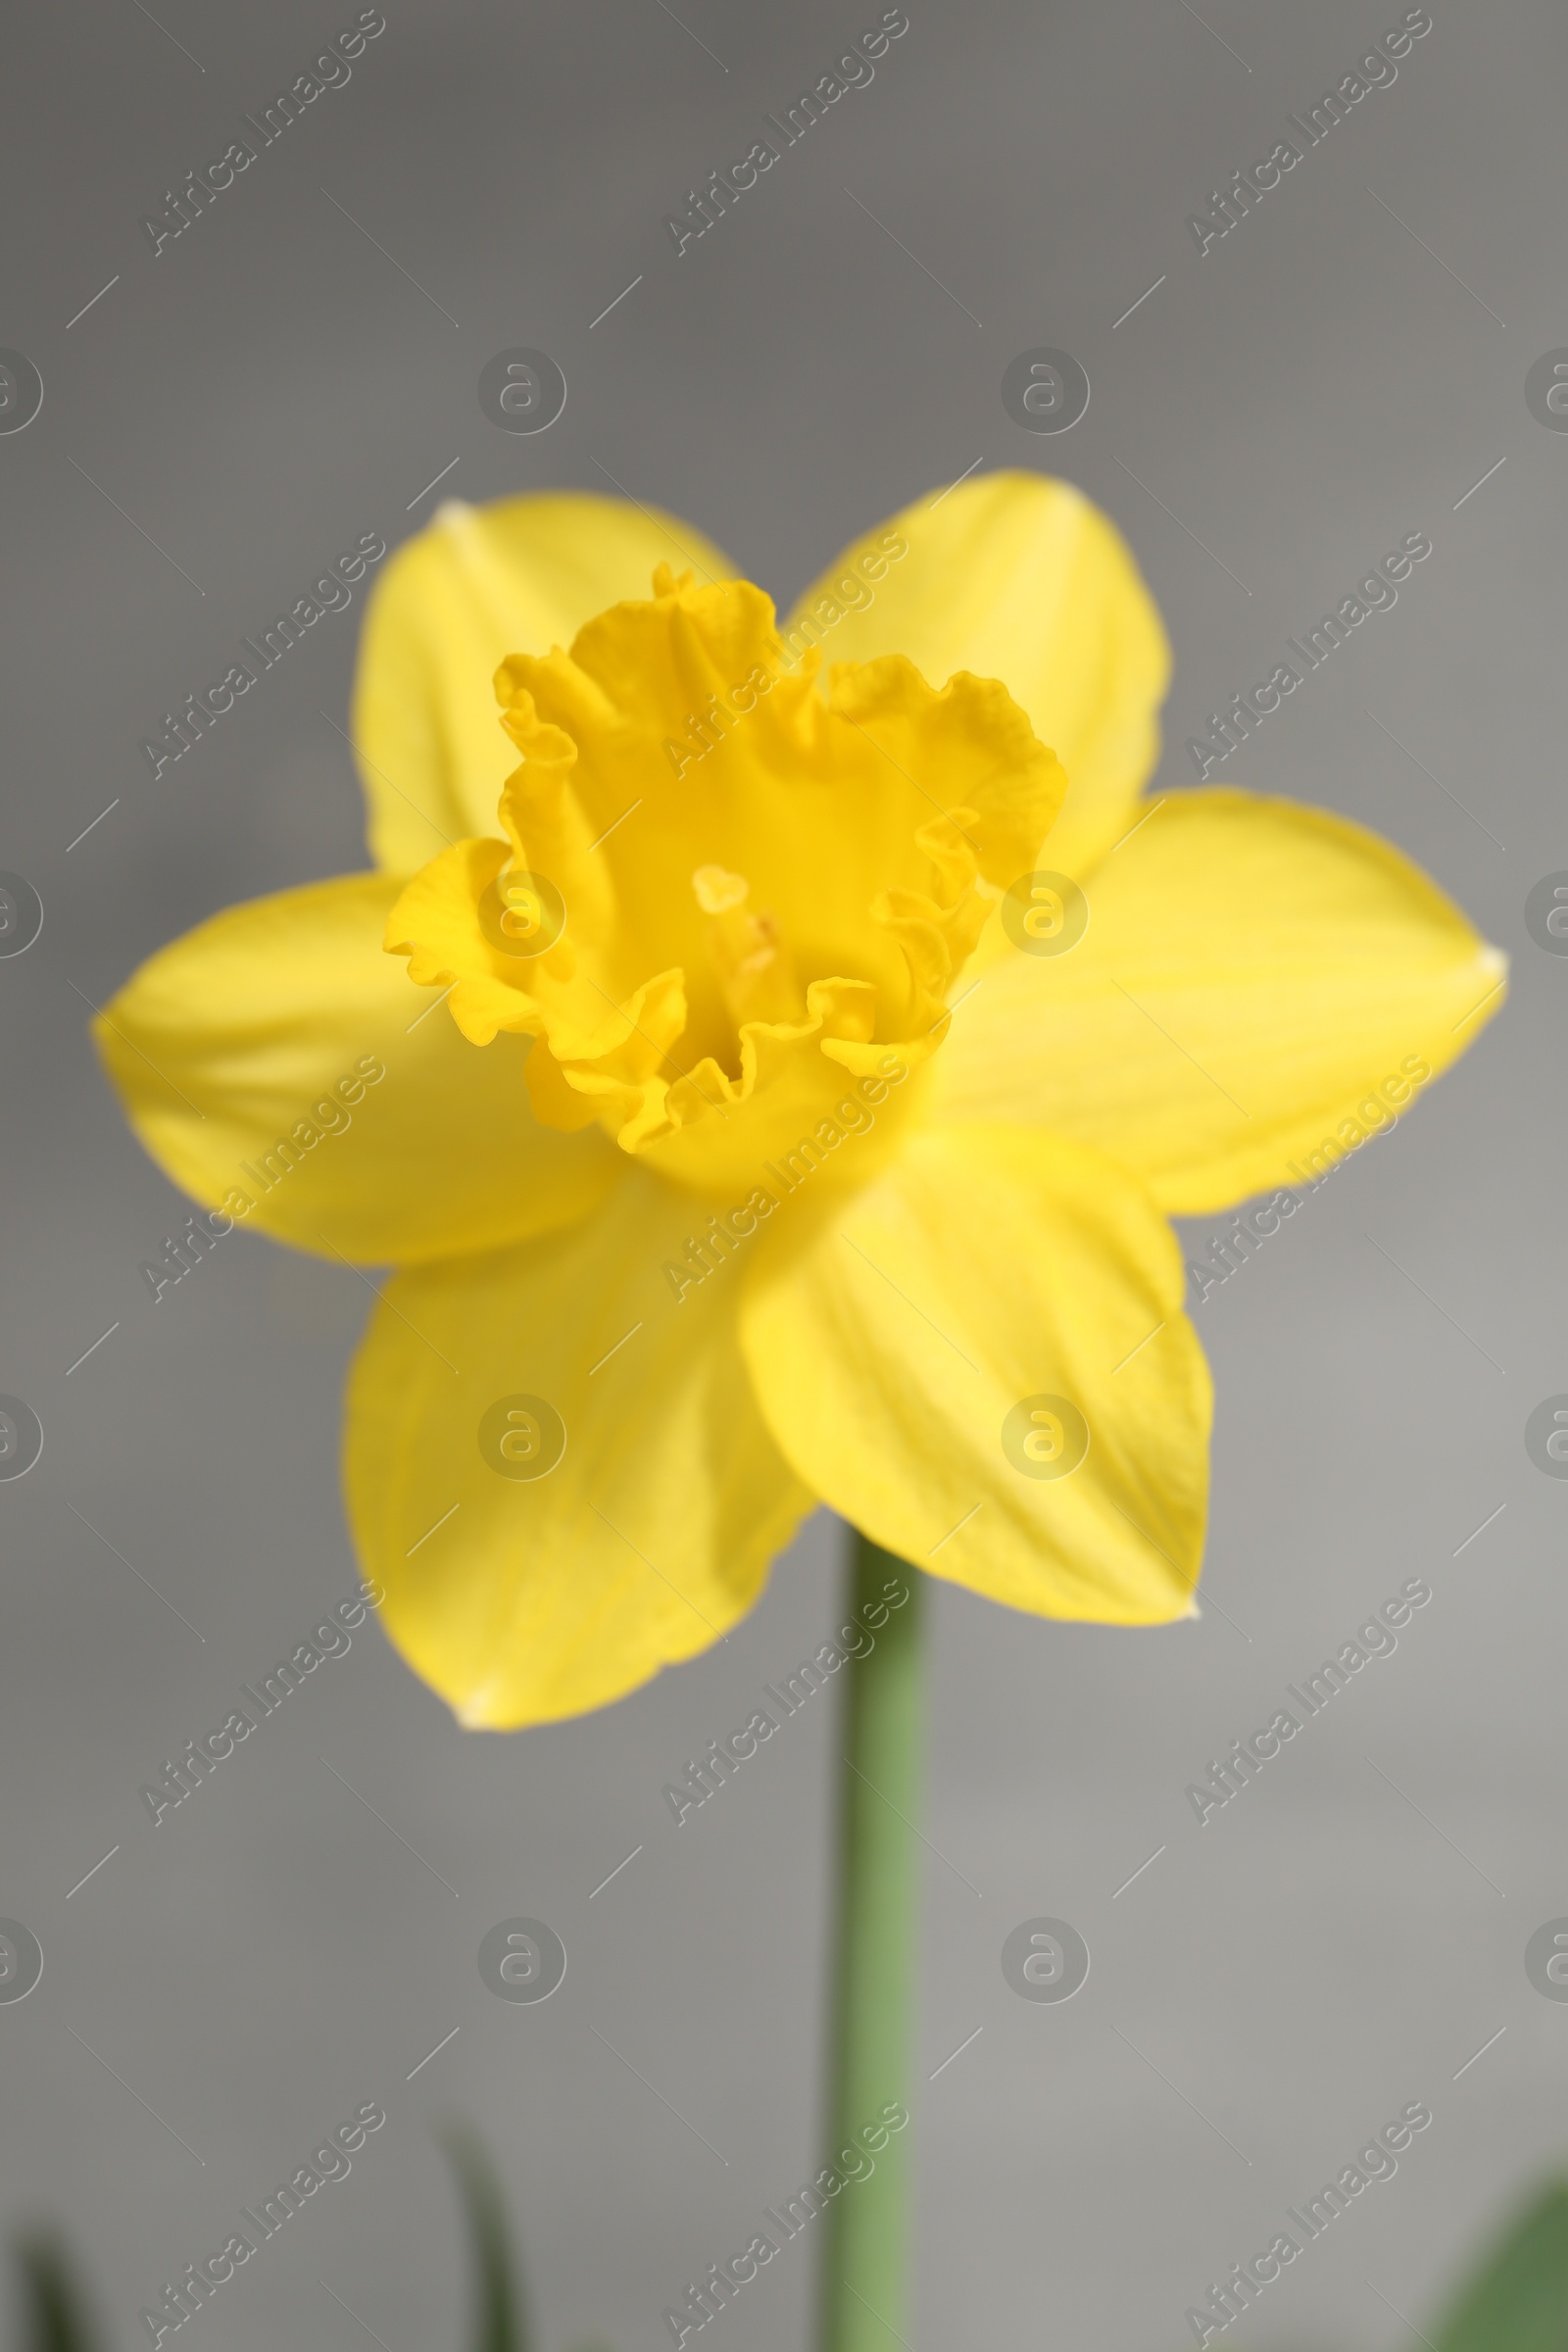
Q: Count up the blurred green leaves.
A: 3